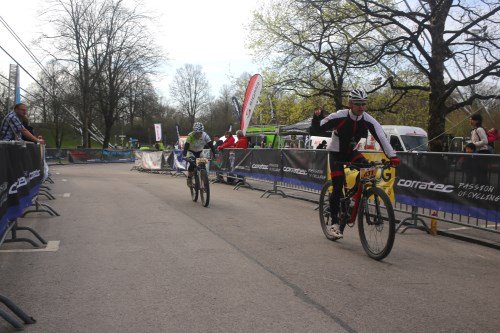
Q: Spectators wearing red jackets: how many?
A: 2